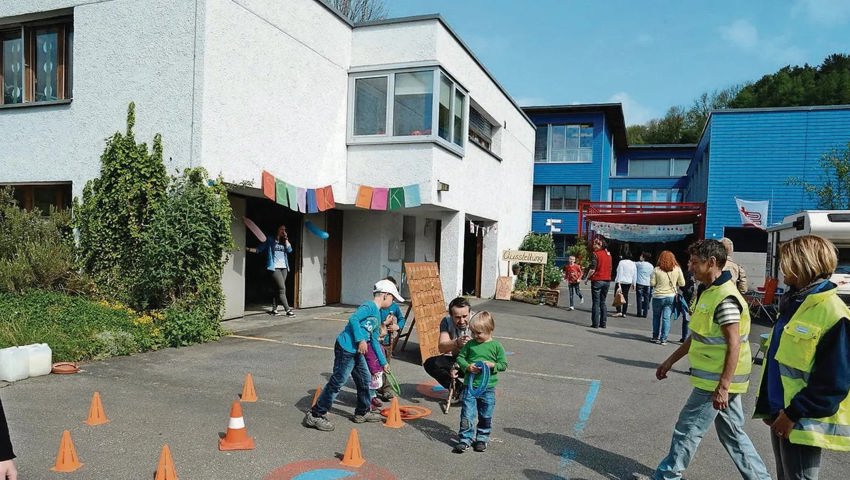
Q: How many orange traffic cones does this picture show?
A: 8